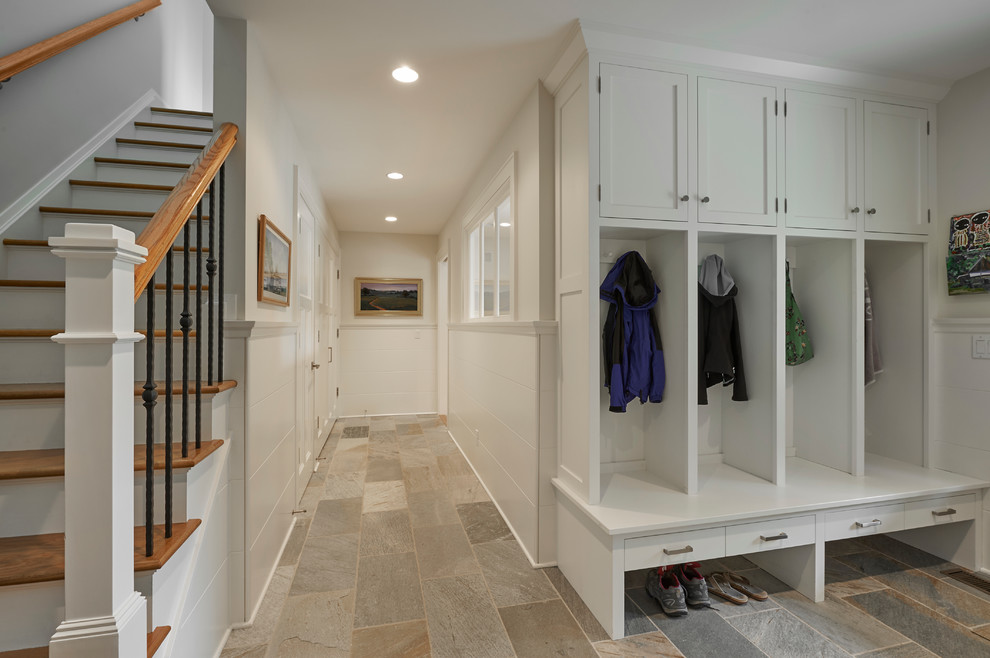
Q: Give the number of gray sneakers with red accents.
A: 2